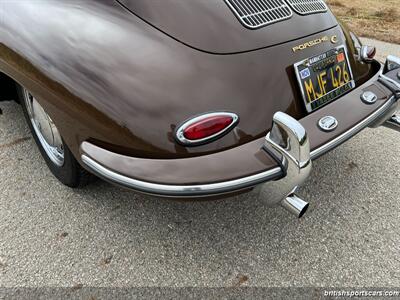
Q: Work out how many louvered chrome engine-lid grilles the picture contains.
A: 2